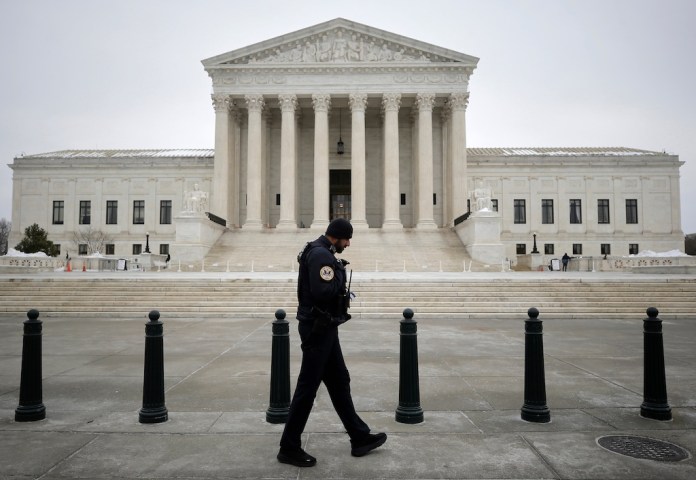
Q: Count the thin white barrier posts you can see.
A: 13